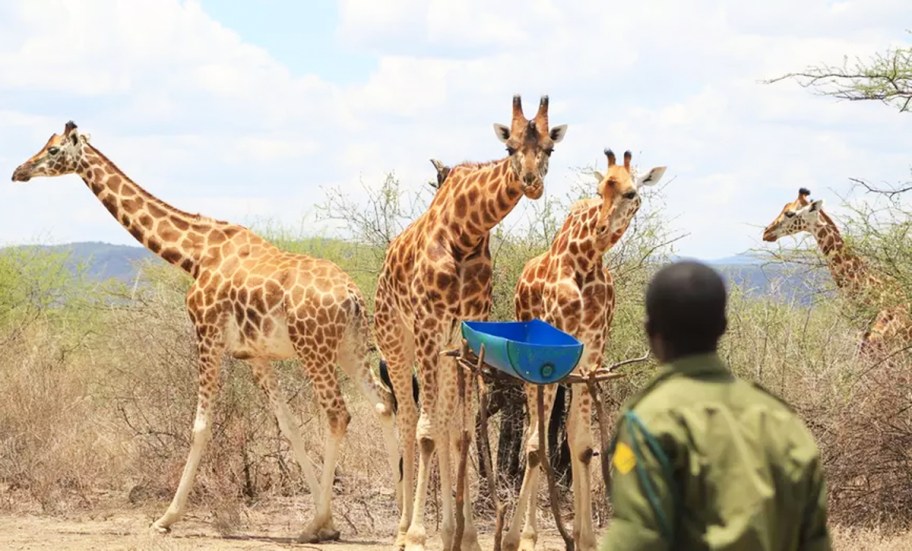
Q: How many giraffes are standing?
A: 4